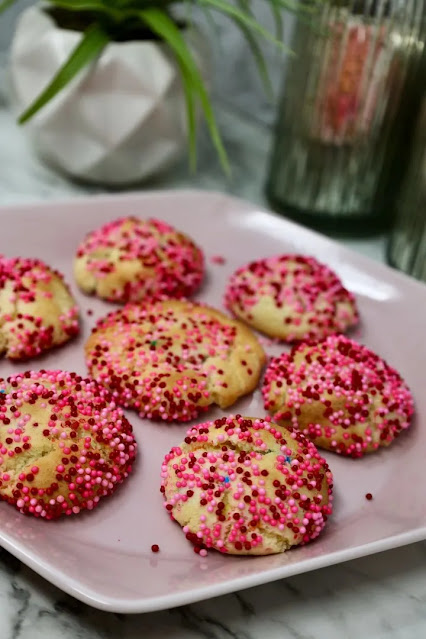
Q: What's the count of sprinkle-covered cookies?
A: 7